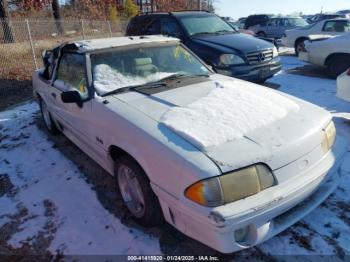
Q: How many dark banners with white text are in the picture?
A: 1